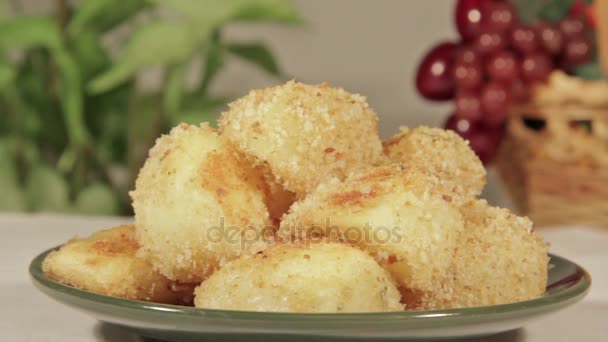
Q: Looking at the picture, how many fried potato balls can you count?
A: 7